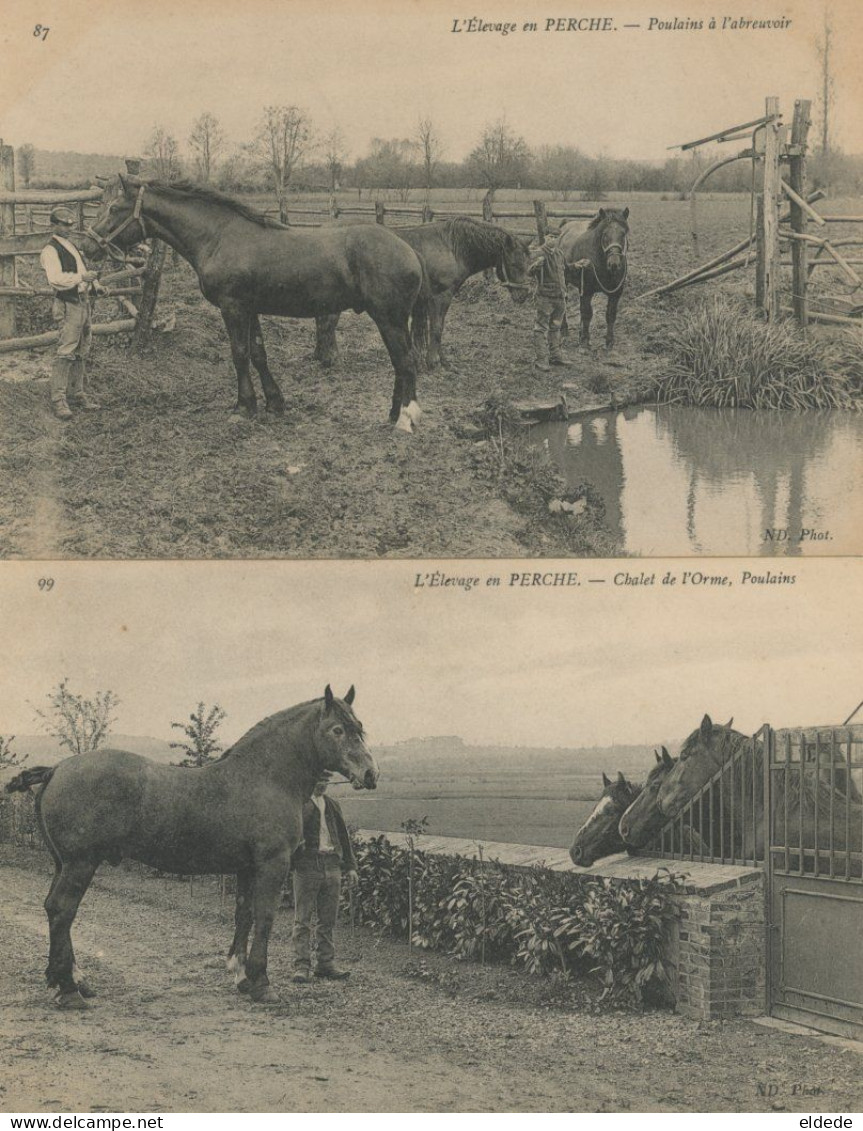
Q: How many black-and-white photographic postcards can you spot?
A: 2